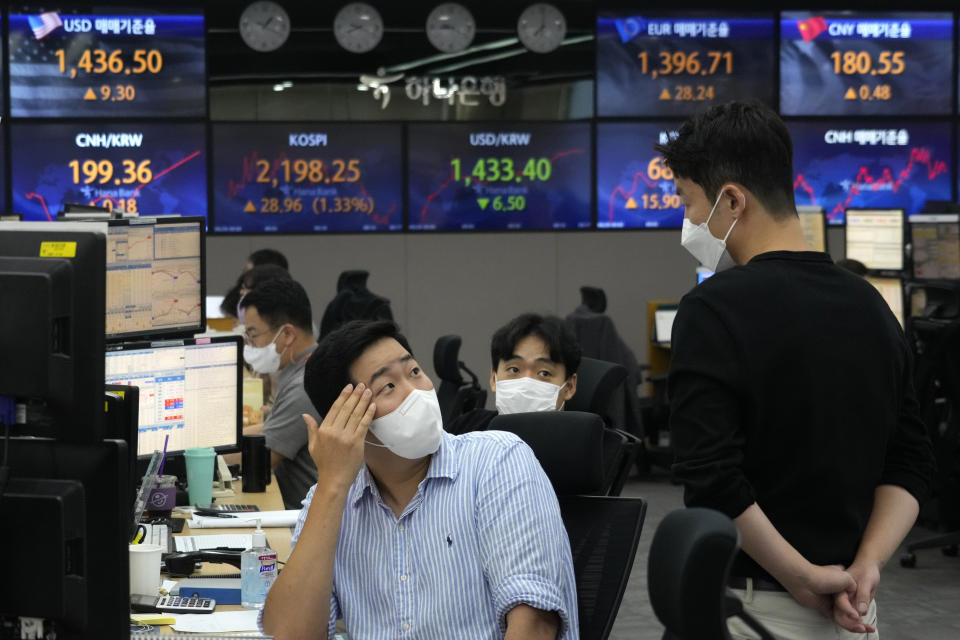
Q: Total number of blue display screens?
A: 8